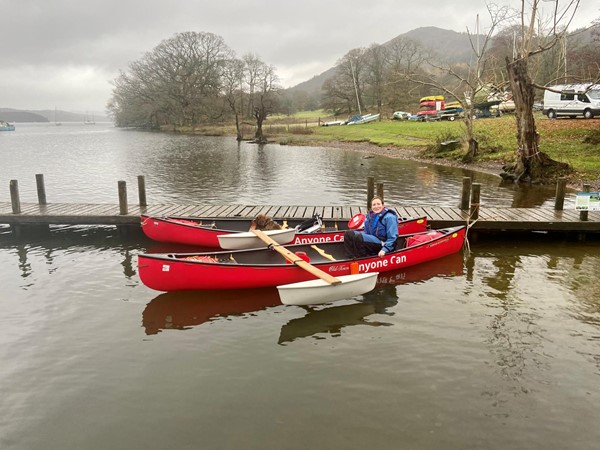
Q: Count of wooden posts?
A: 10